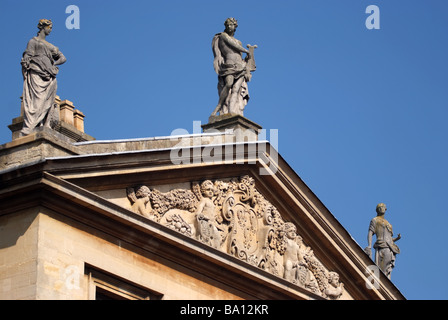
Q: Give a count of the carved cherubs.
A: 4